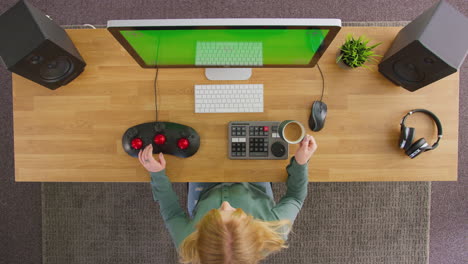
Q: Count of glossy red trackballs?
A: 3